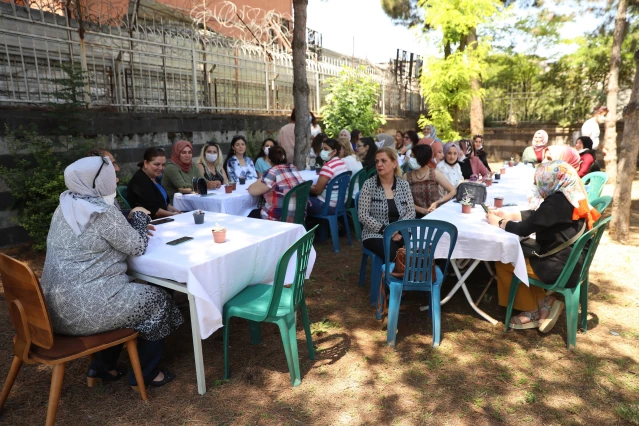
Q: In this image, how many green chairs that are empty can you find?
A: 2